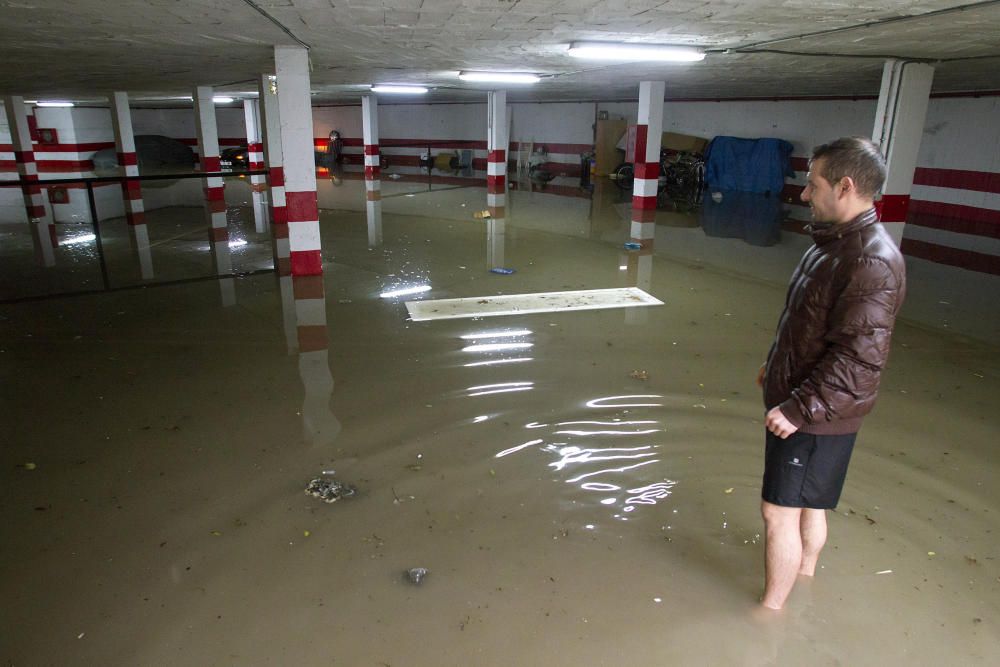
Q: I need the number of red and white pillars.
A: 10